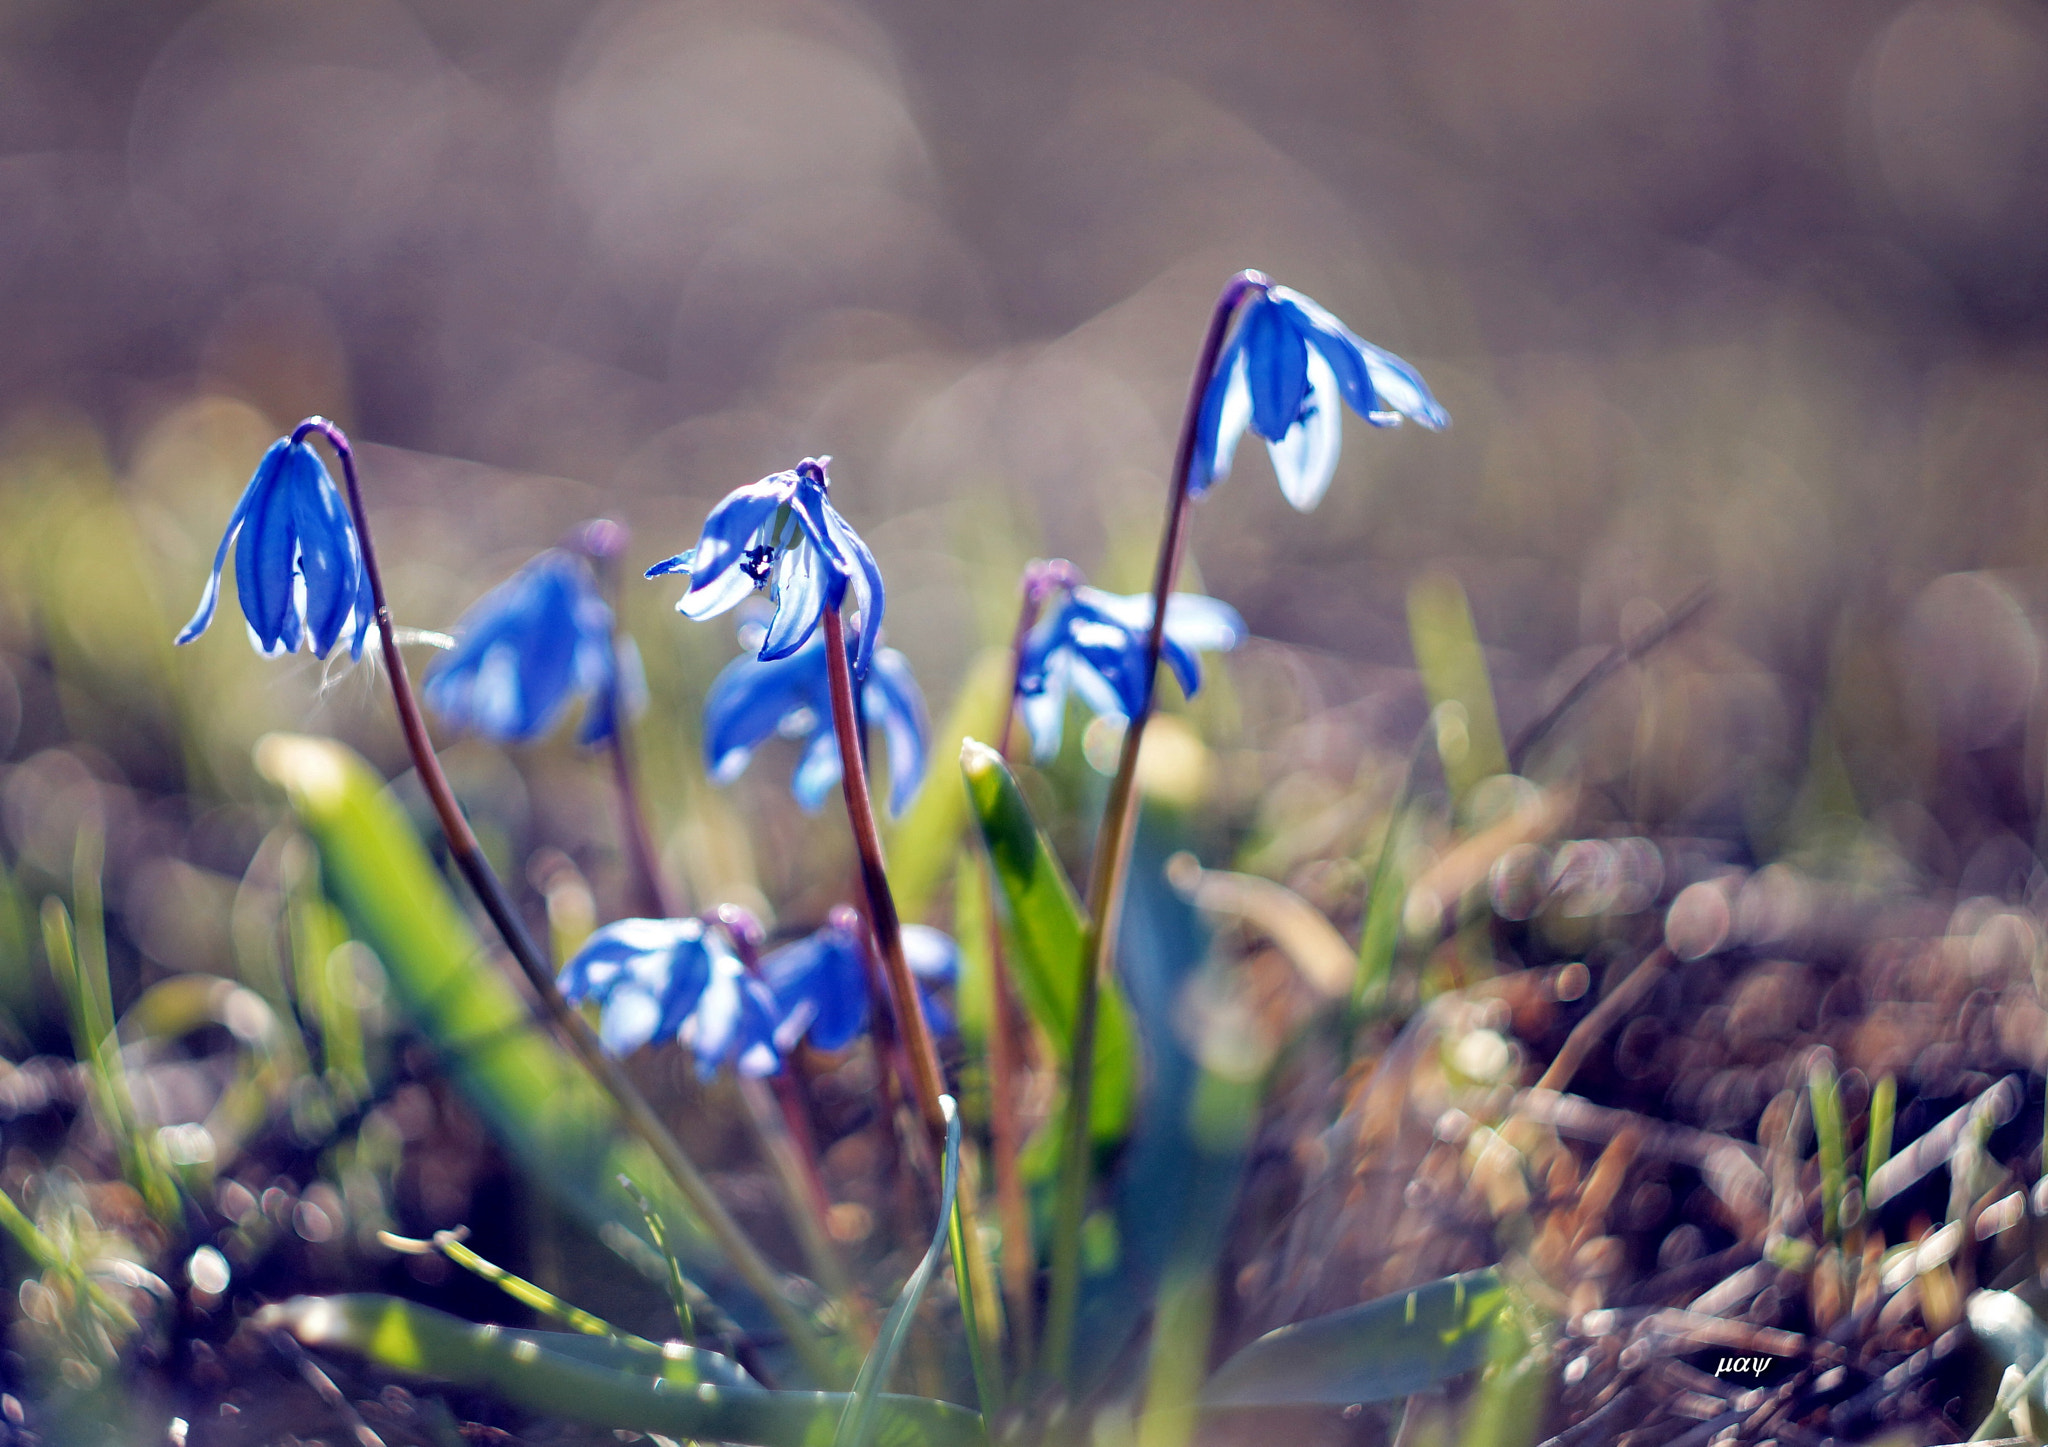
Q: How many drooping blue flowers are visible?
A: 8